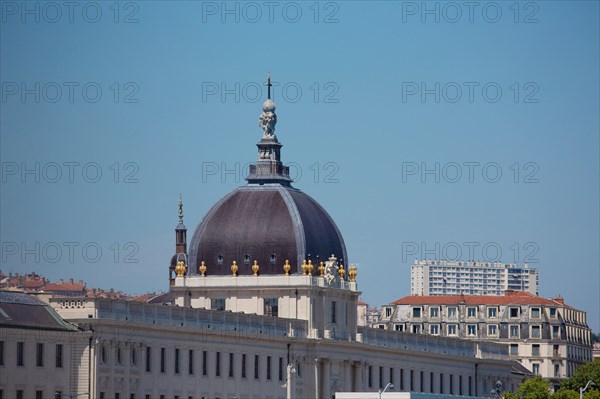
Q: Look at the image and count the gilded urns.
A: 11